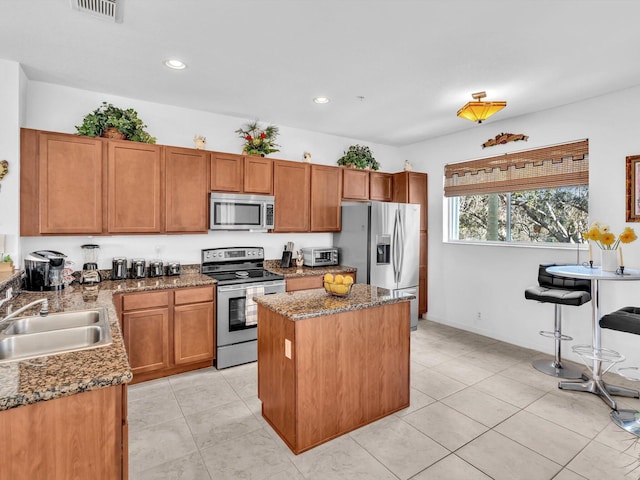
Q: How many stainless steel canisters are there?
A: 4